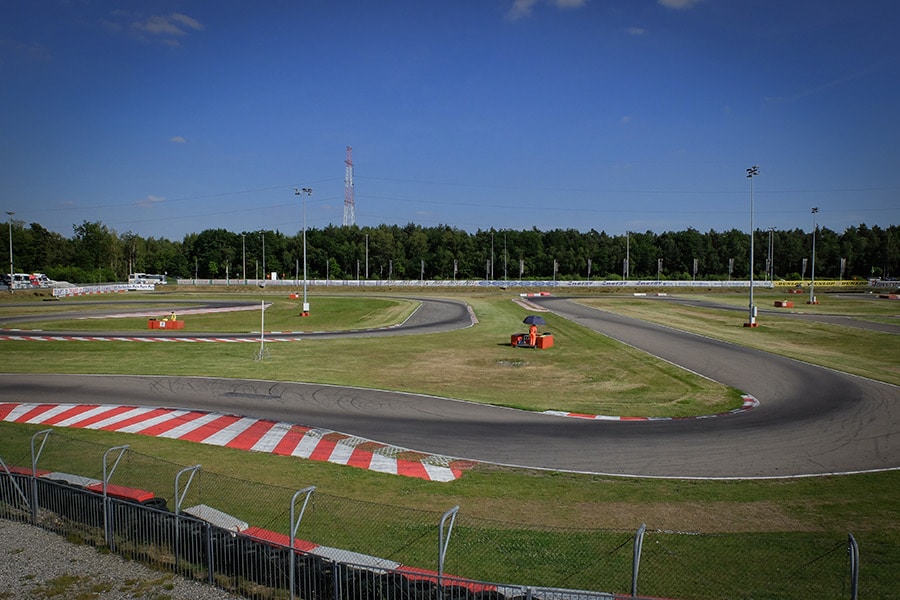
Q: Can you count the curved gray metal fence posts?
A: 7